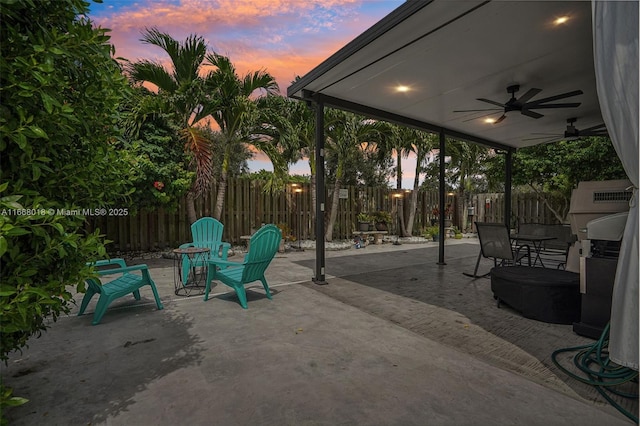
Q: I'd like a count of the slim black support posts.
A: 3